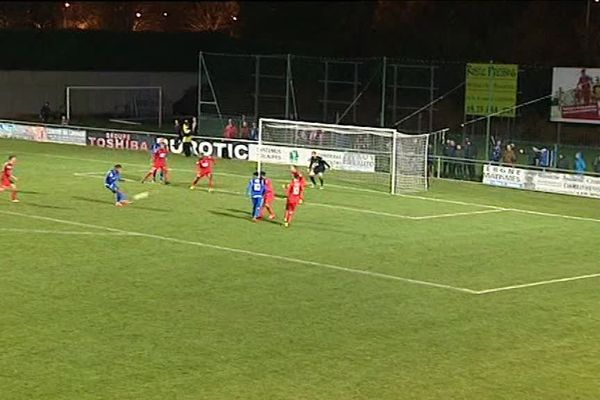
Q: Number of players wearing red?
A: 6